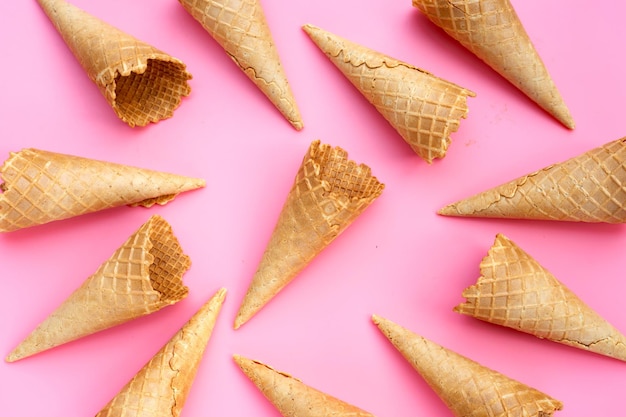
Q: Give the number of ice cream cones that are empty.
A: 12